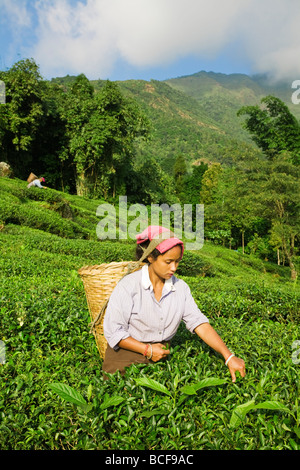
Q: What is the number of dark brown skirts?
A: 1